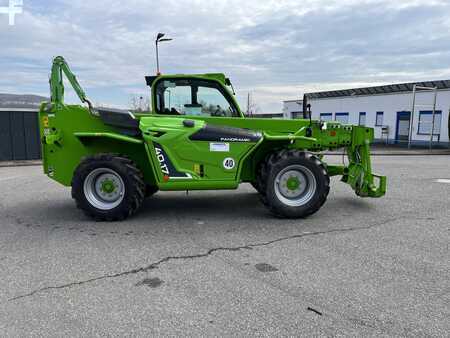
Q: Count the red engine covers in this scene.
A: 0